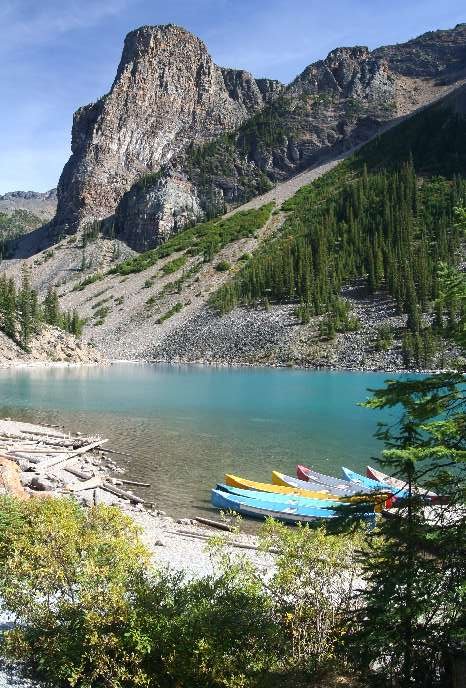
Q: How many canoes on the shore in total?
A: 7